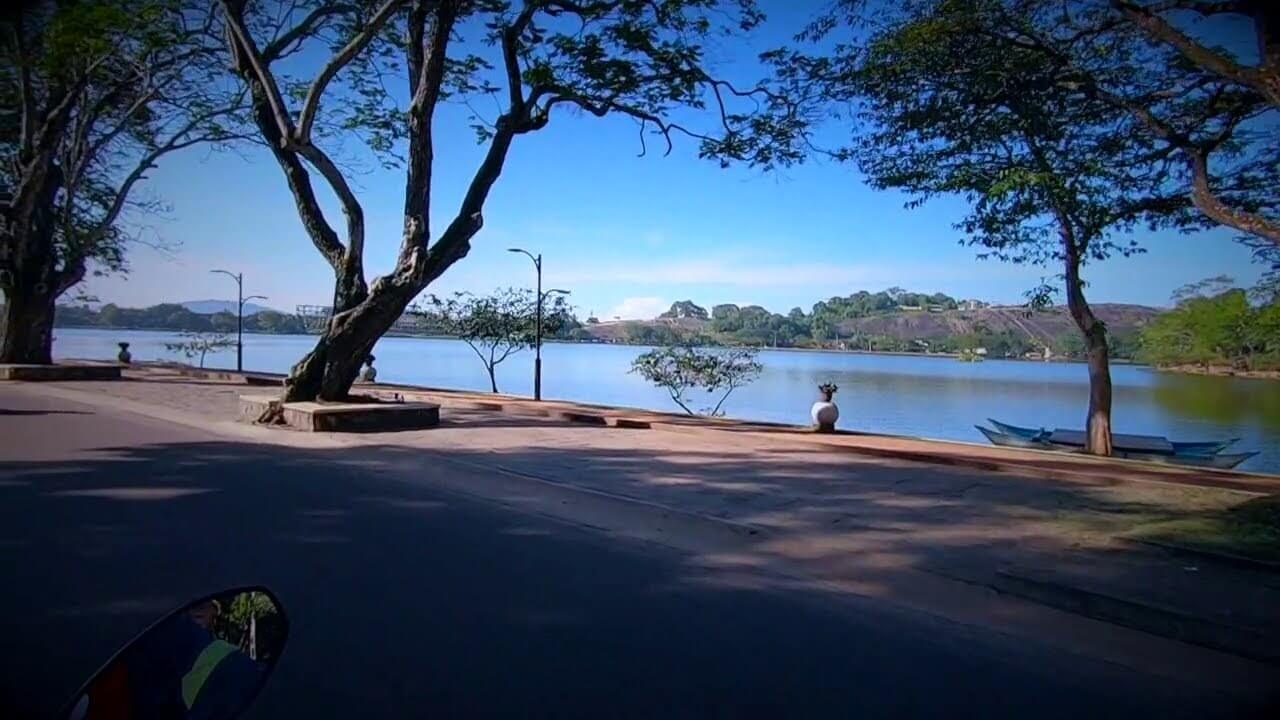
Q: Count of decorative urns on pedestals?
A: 3